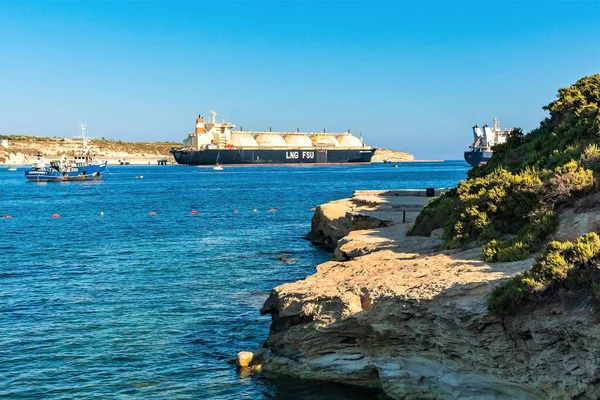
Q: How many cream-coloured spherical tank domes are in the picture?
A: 5